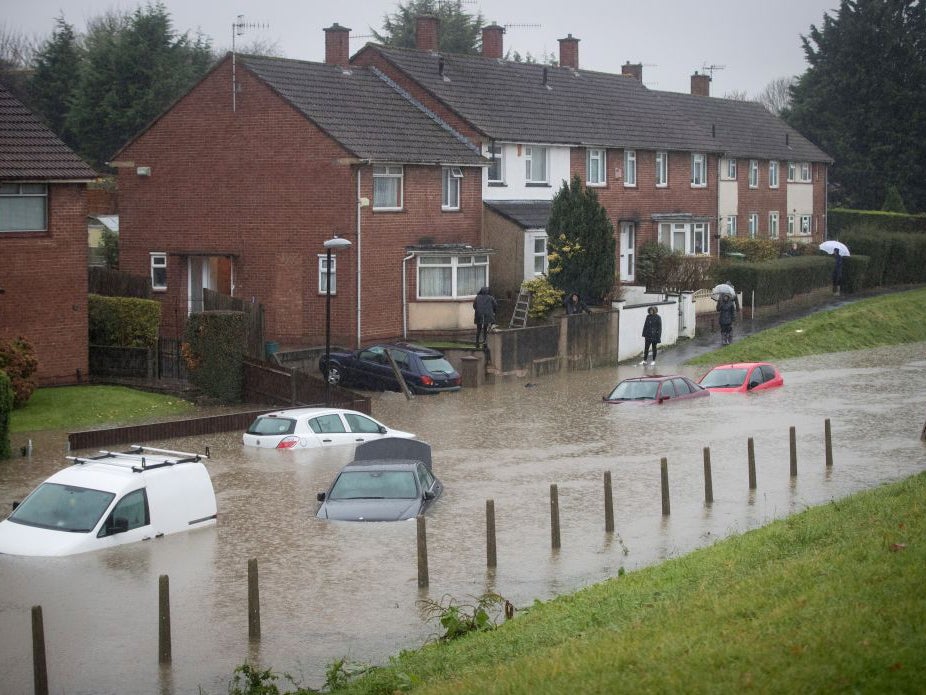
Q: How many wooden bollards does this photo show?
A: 12